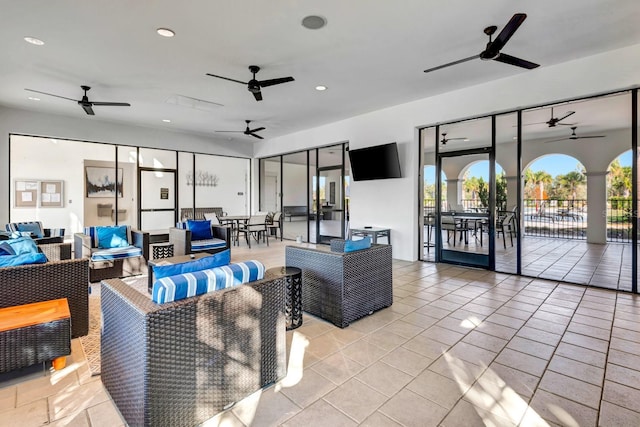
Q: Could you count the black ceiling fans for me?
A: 7